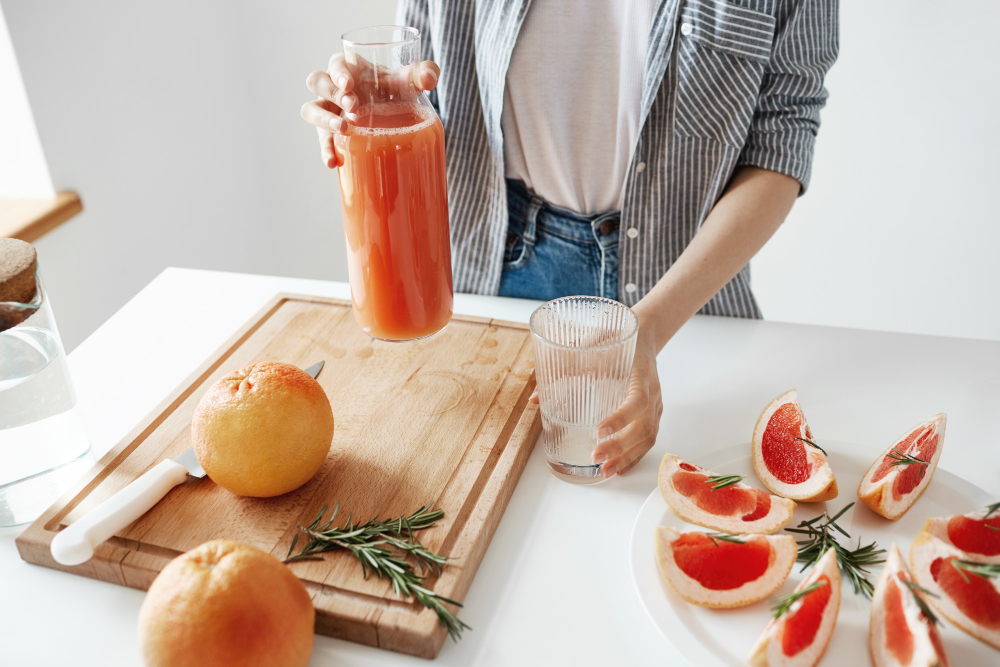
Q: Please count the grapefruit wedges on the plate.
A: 8